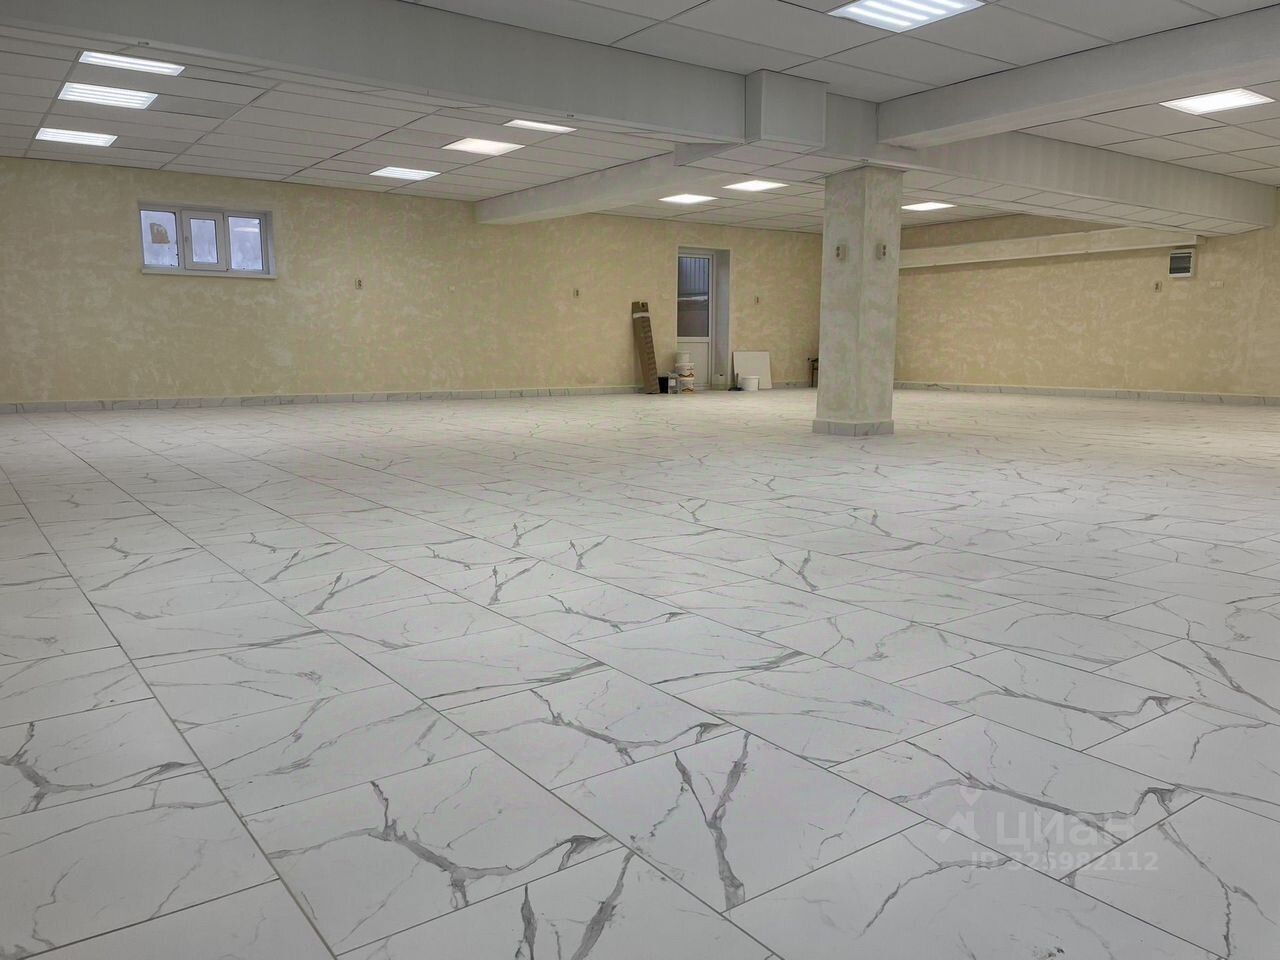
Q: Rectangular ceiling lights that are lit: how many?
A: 11